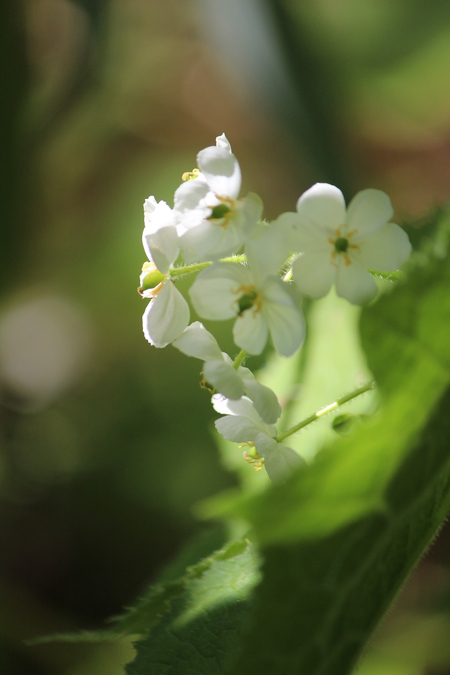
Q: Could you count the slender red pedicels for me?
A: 0